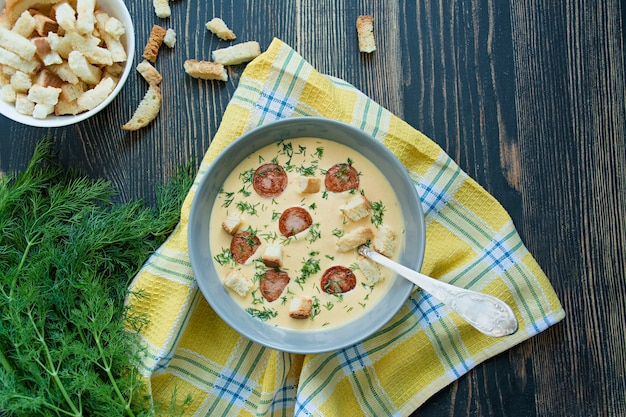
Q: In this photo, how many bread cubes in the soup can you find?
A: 9